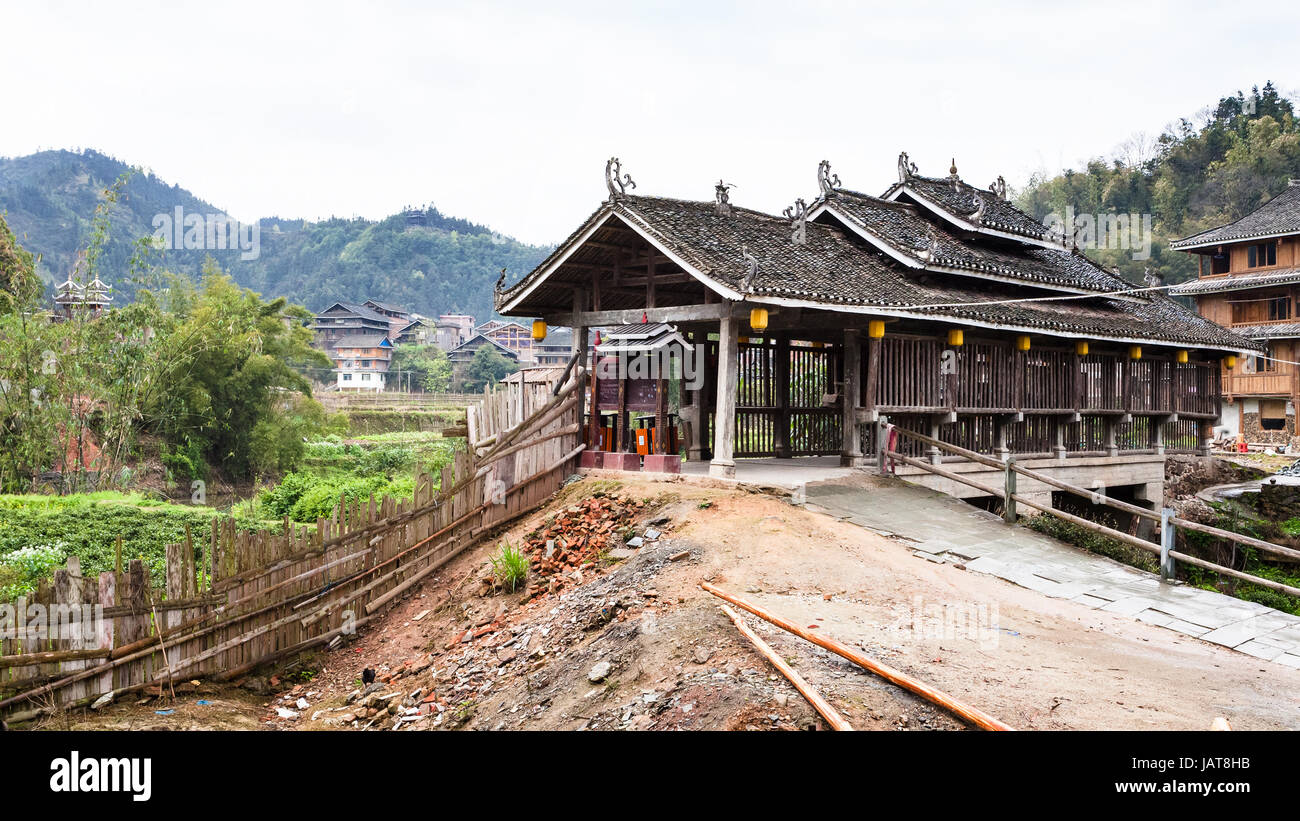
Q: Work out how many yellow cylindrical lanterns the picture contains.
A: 9